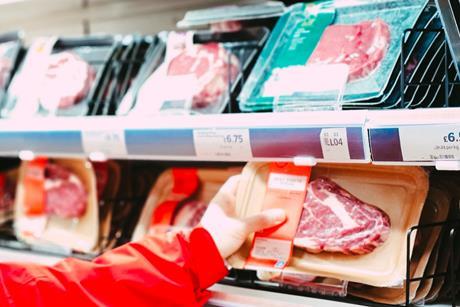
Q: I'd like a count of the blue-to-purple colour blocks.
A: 5